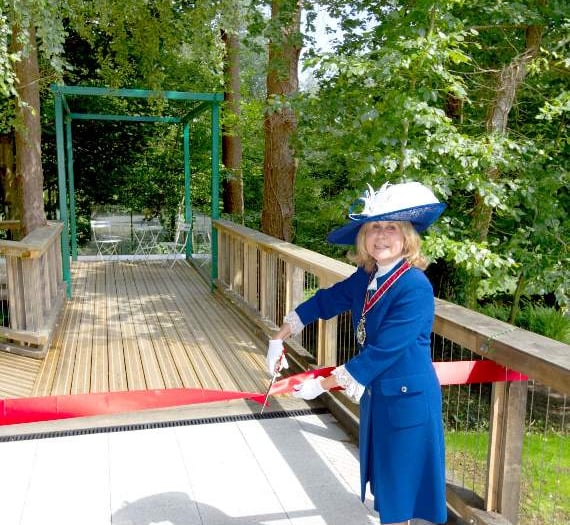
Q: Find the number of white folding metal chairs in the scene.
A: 2